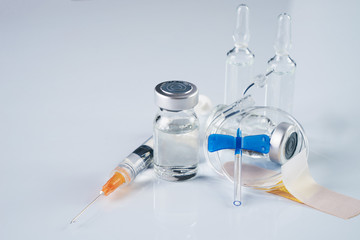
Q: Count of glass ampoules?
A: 2